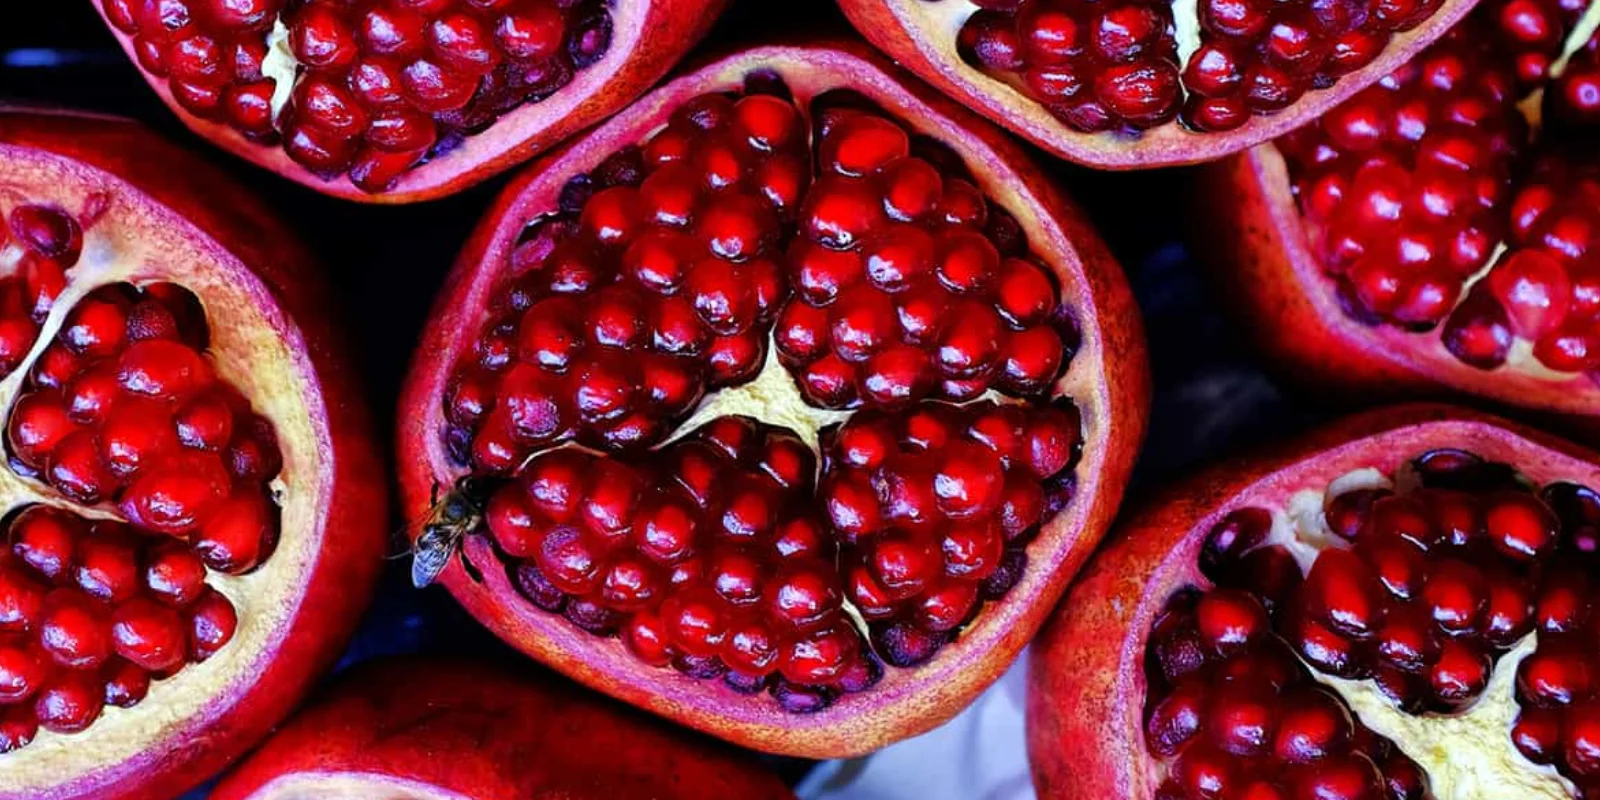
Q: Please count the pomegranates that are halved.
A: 7